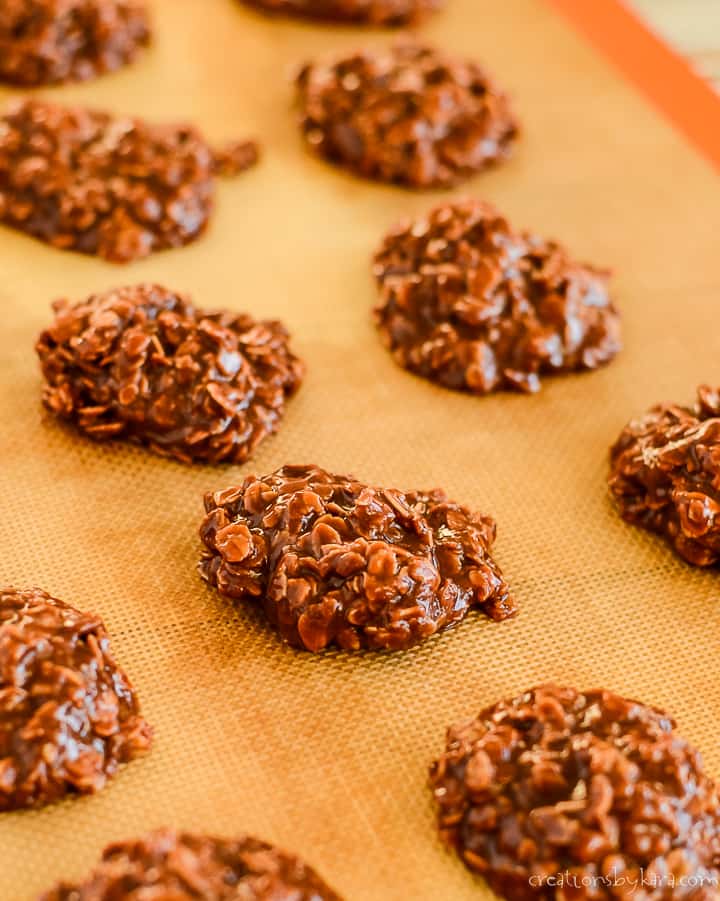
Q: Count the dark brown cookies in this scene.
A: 11